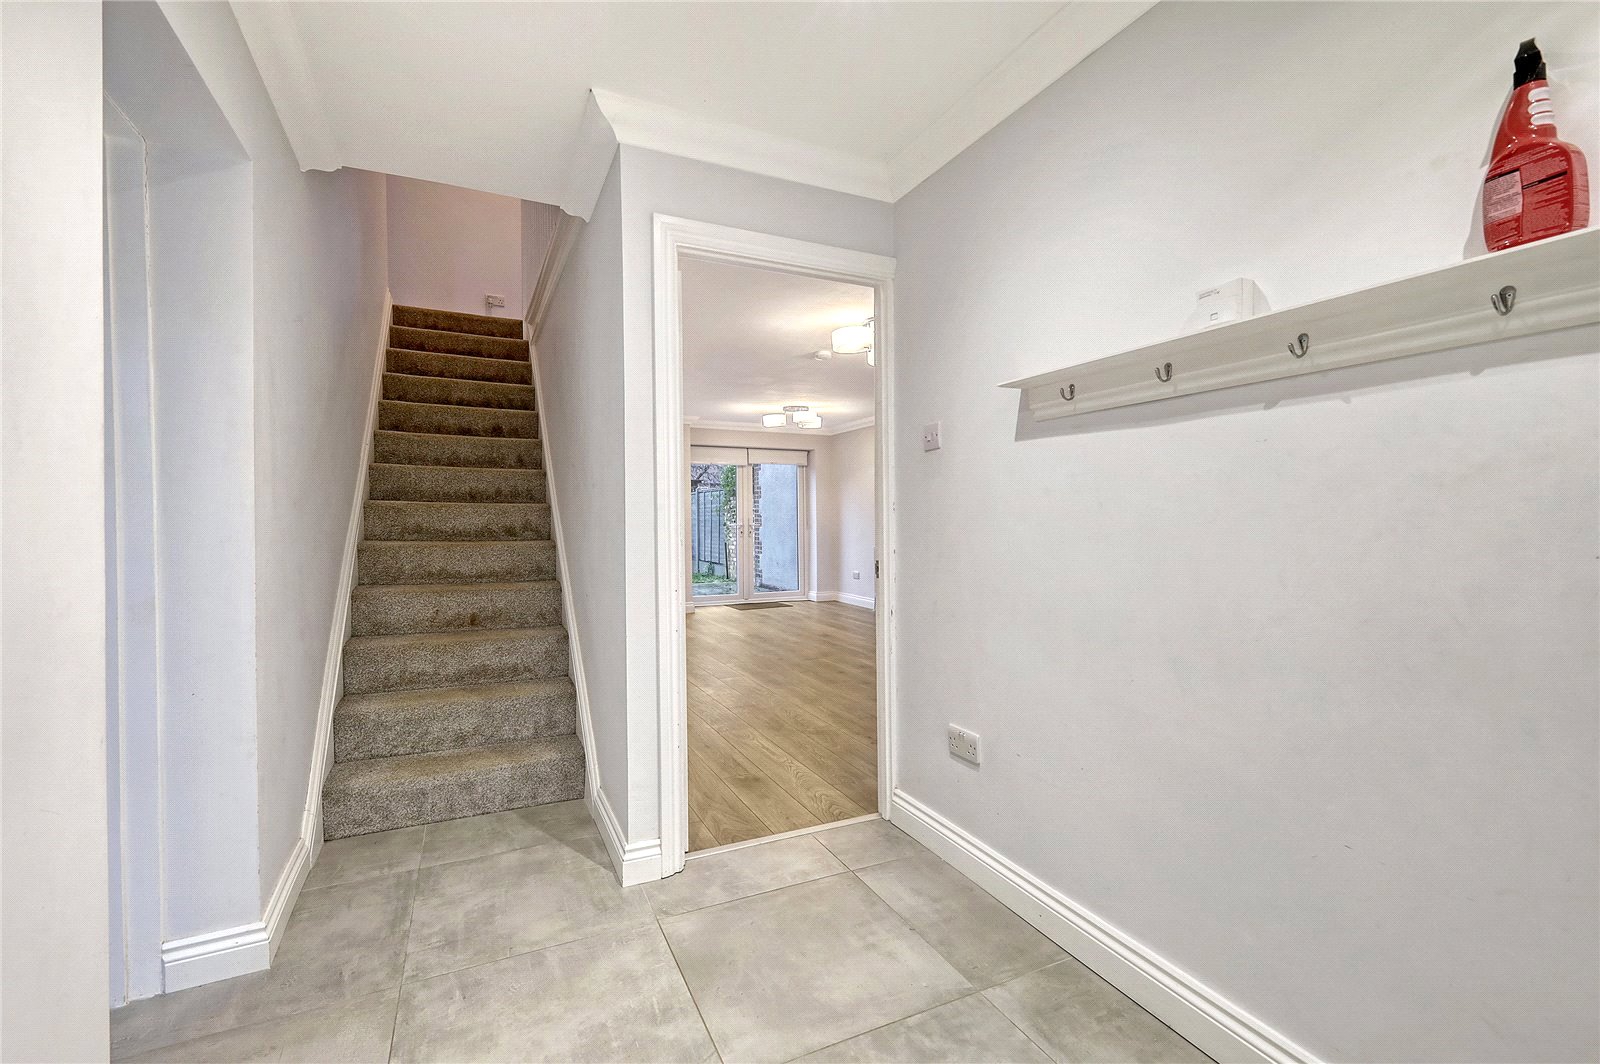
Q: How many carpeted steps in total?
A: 13